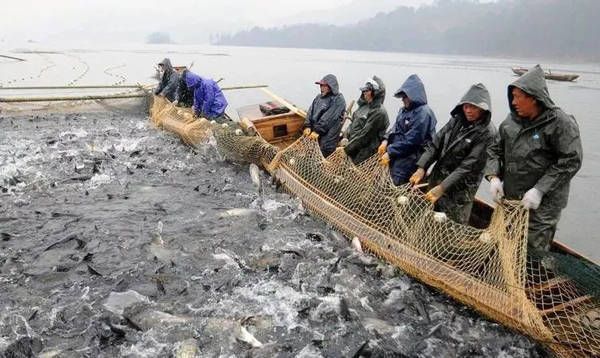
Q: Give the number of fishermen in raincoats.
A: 8